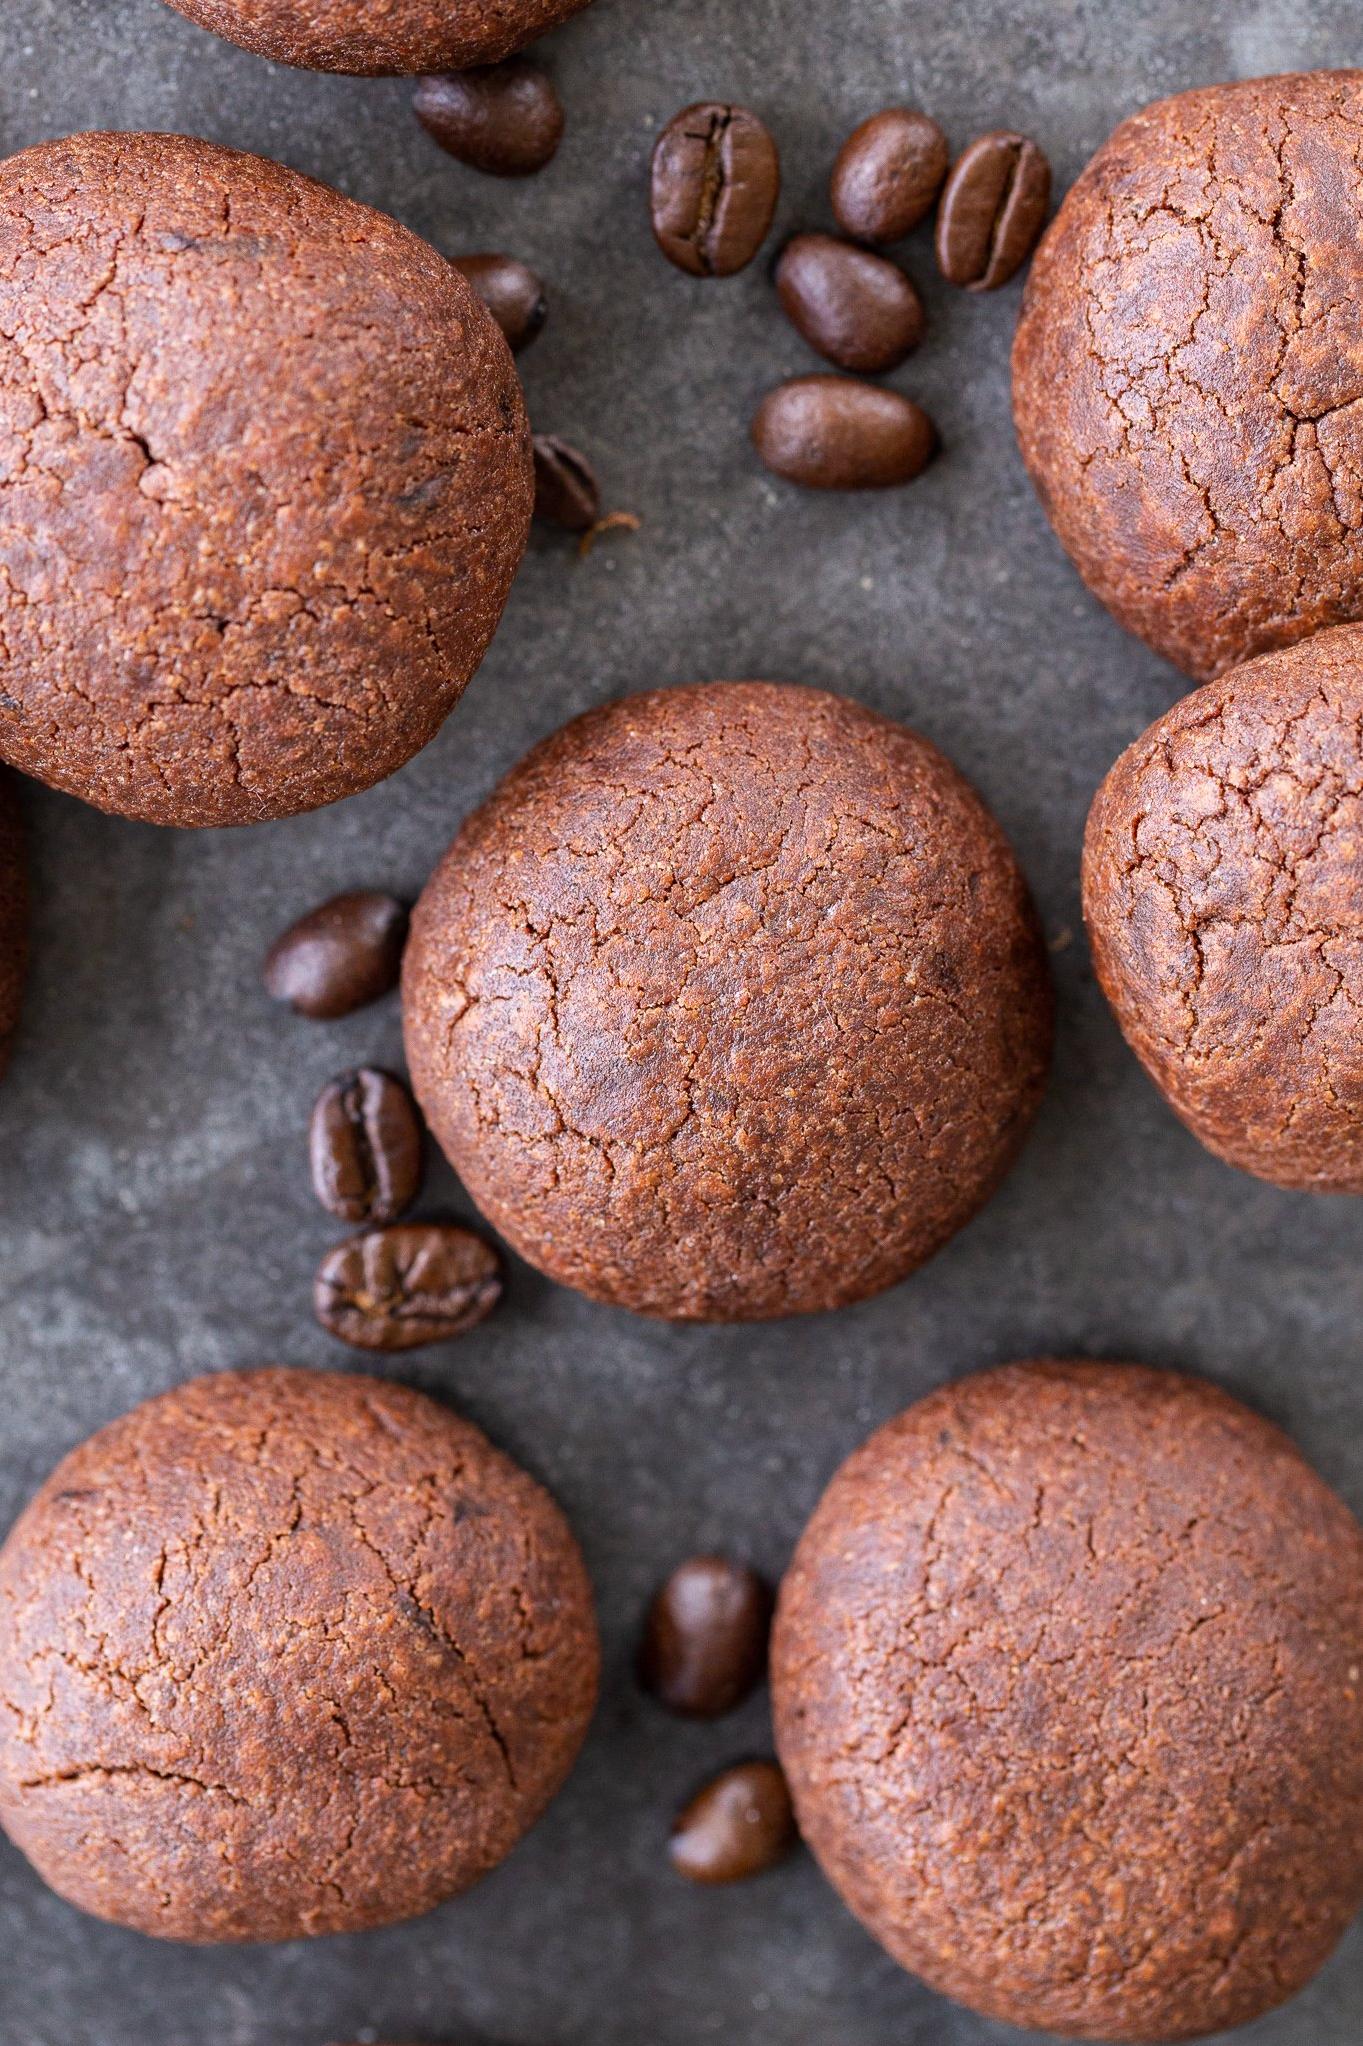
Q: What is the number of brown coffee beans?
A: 13